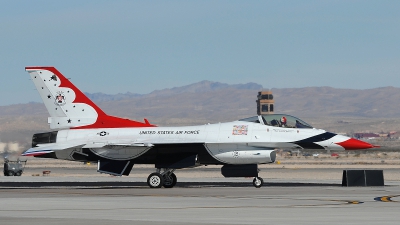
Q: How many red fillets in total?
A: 1